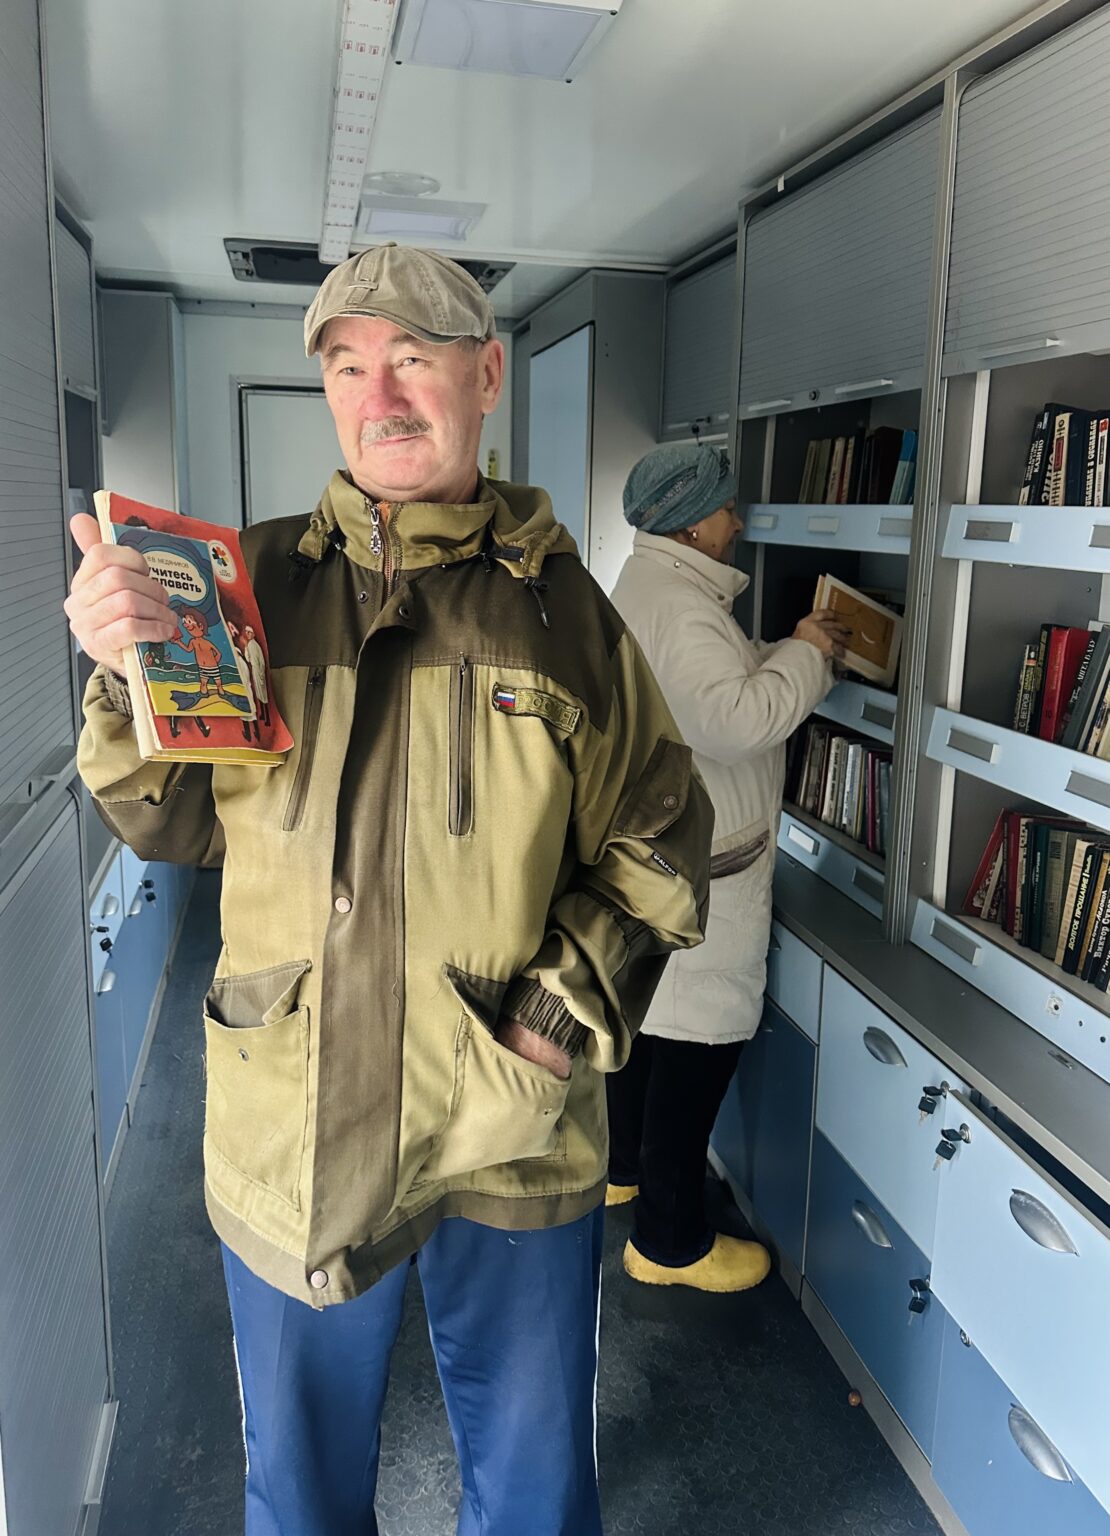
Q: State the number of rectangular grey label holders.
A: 11